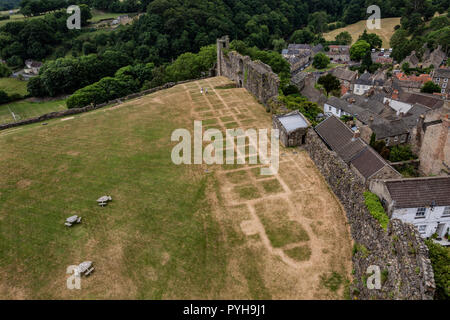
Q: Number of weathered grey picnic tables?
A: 3